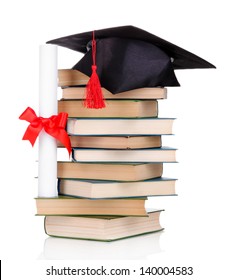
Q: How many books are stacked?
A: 10